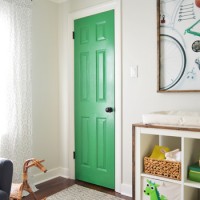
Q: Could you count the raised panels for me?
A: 6